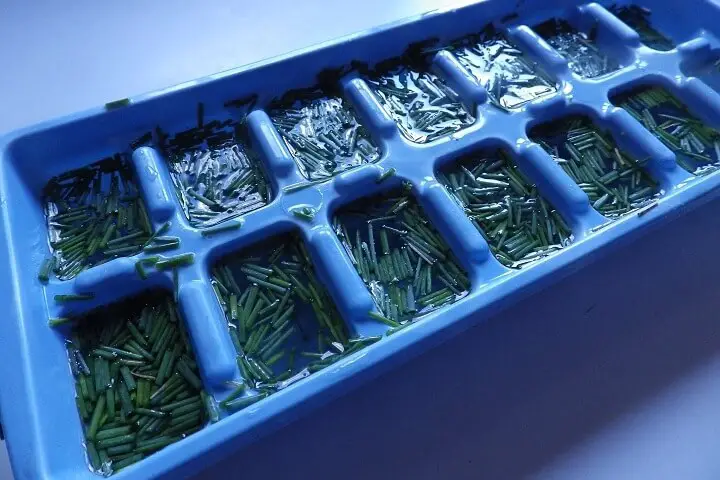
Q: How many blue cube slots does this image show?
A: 14